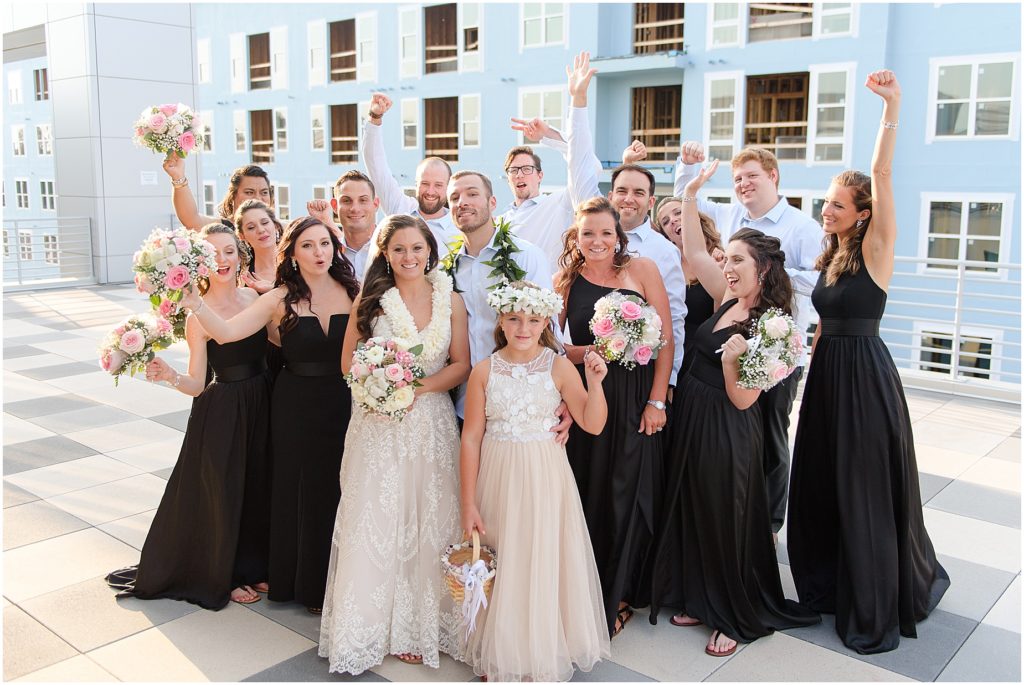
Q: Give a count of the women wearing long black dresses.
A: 8